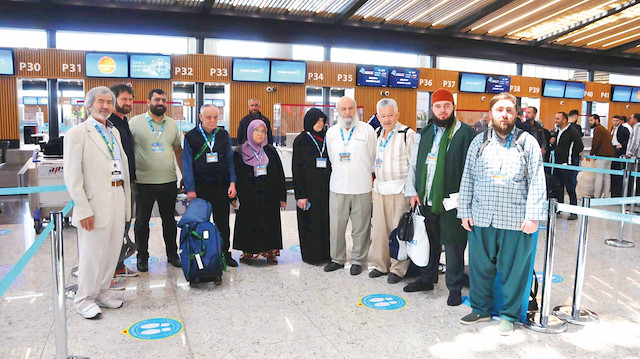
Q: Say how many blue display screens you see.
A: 13